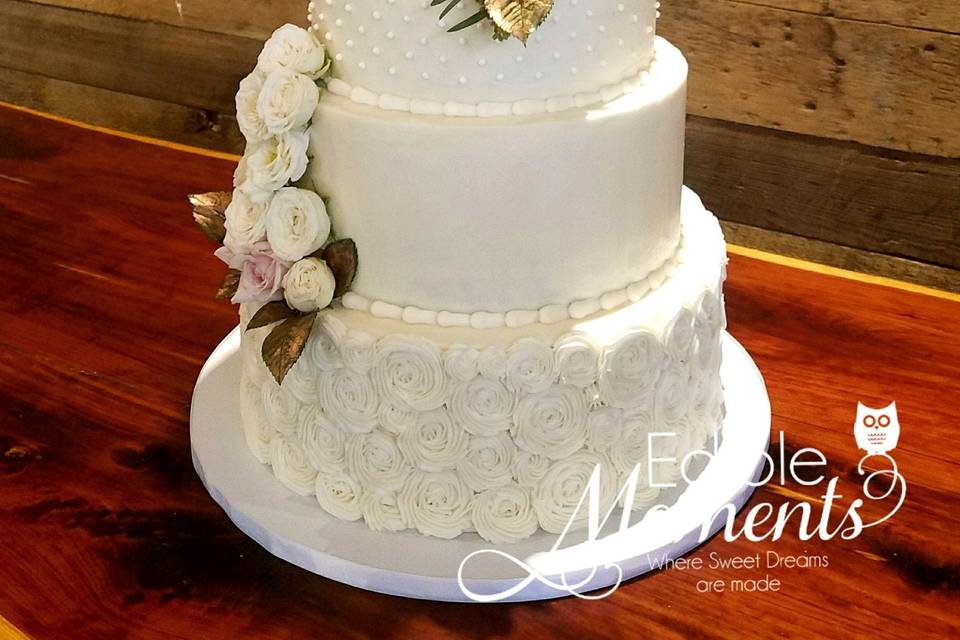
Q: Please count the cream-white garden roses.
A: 7